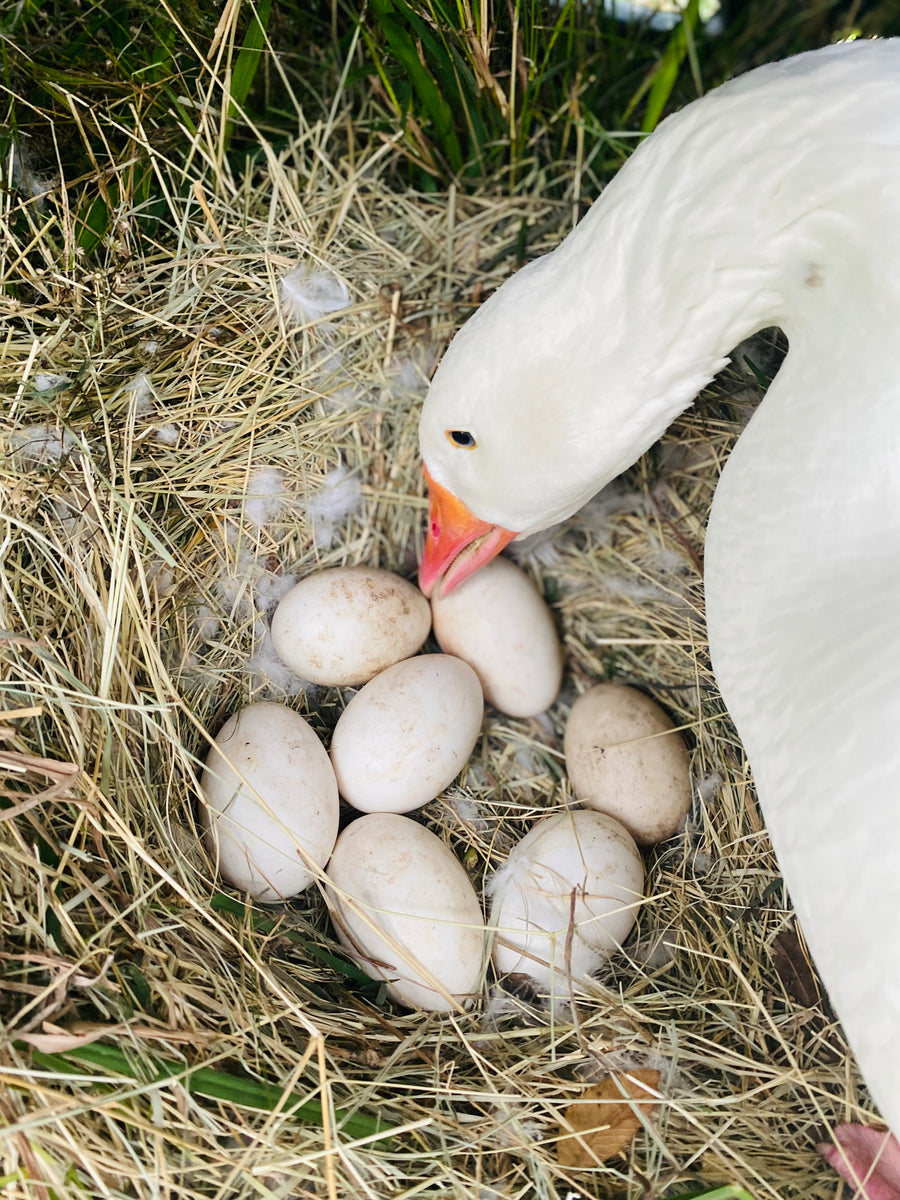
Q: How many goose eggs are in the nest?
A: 7